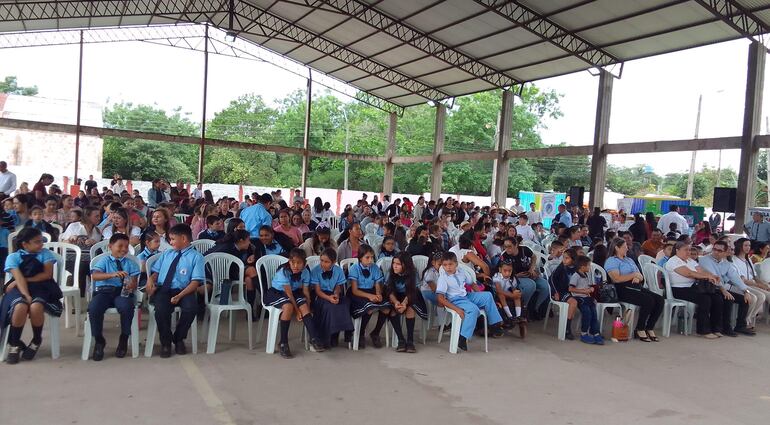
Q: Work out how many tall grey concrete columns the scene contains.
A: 5